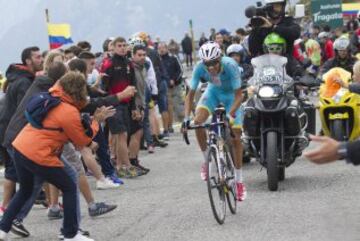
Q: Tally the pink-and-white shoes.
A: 2